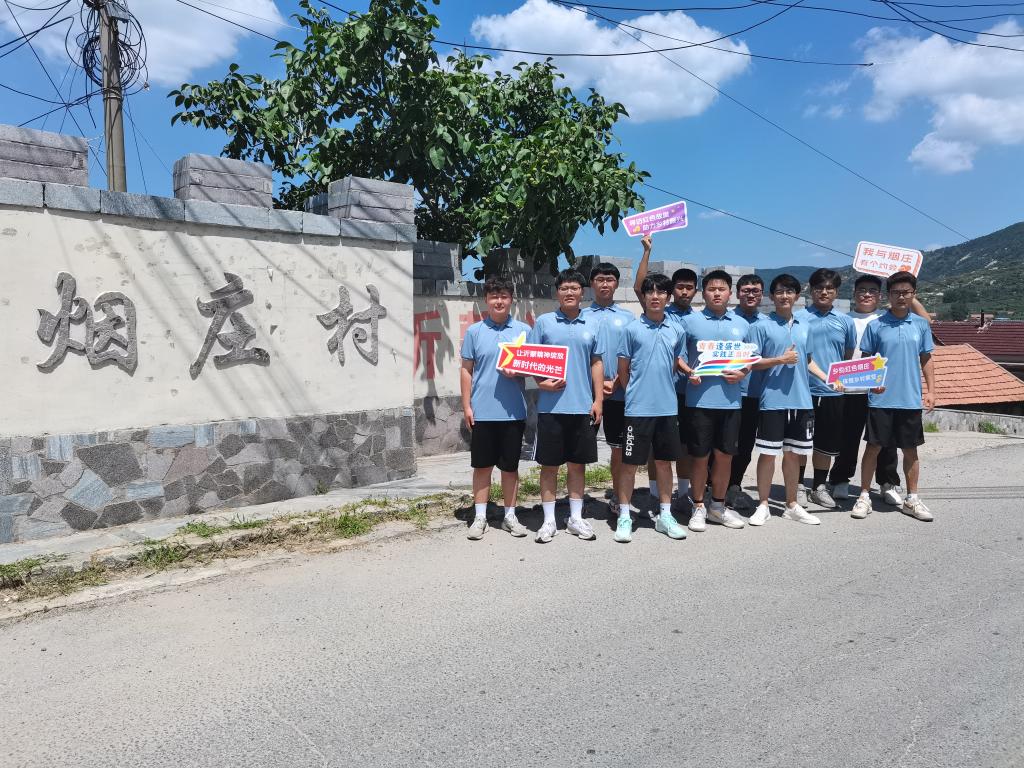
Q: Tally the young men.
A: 11